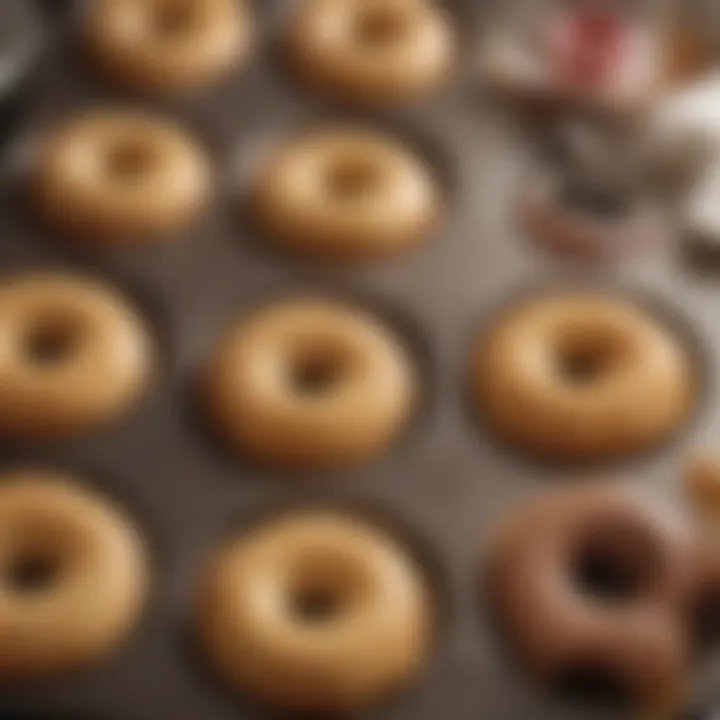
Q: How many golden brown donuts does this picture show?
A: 9